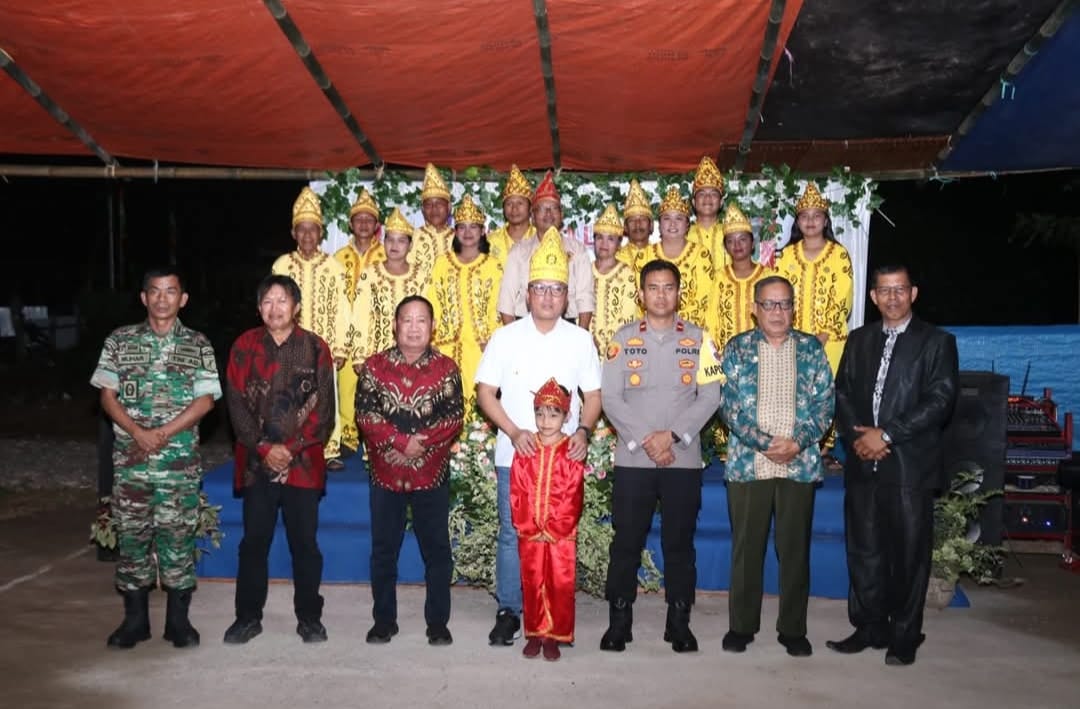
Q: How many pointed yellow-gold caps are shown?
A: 13